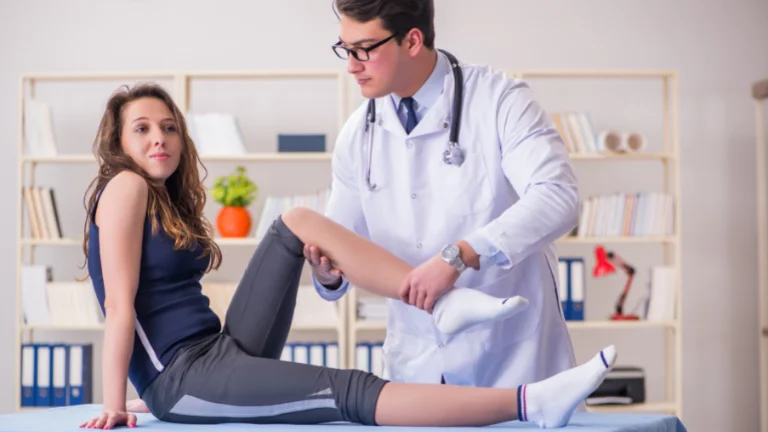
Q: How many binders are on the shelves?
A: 12